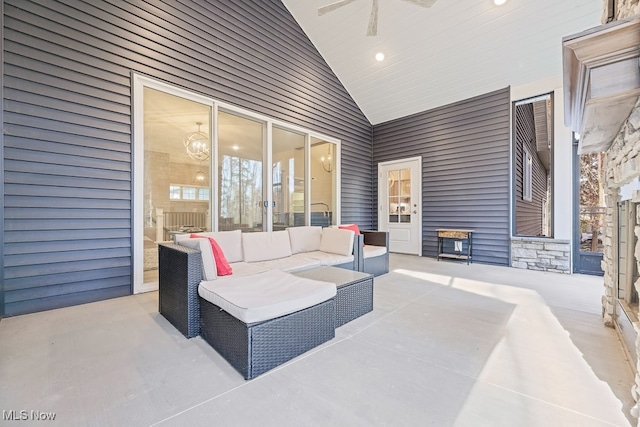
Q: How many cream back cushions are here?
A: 5